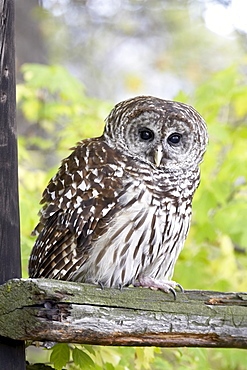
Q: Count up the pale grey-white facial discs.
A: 2